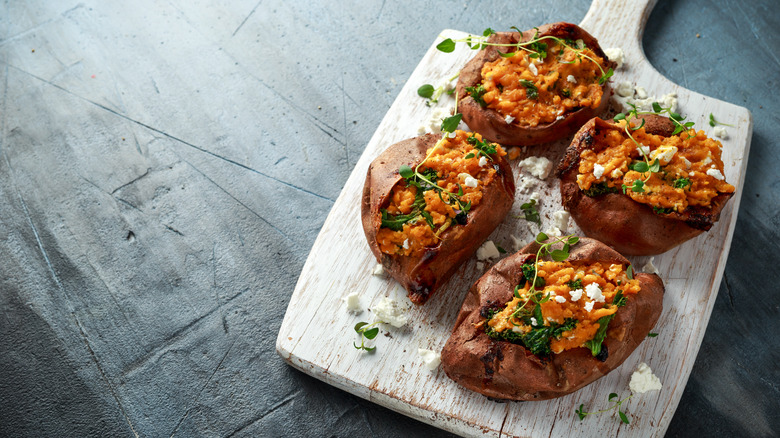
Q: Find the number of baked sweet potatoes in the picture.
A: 4